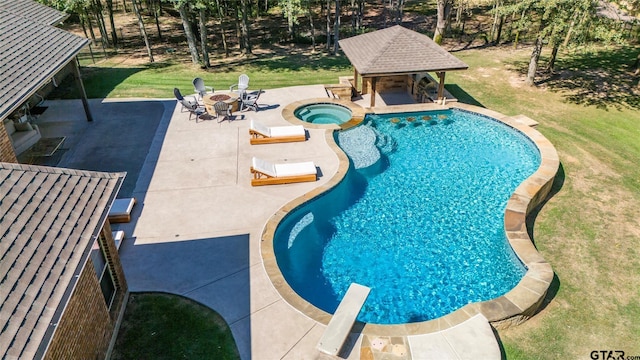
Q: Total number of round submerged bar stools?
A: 4